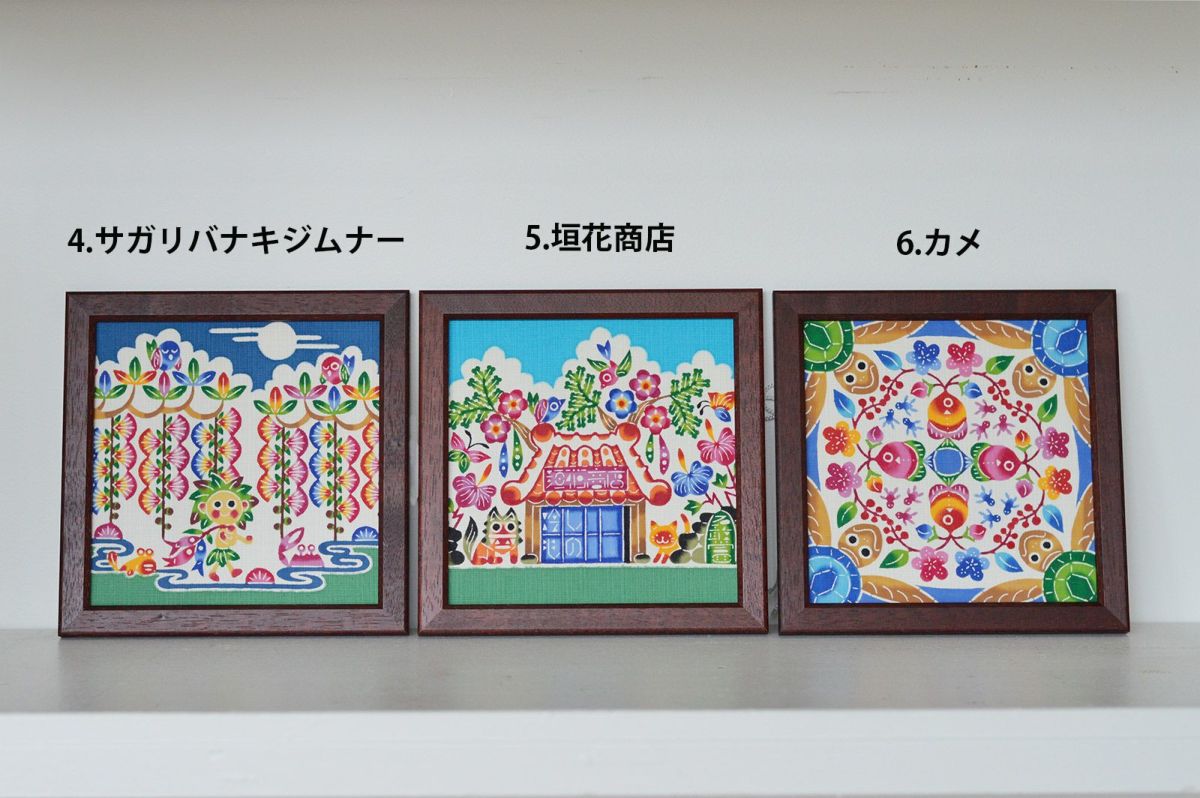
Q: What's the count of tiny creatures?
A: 12